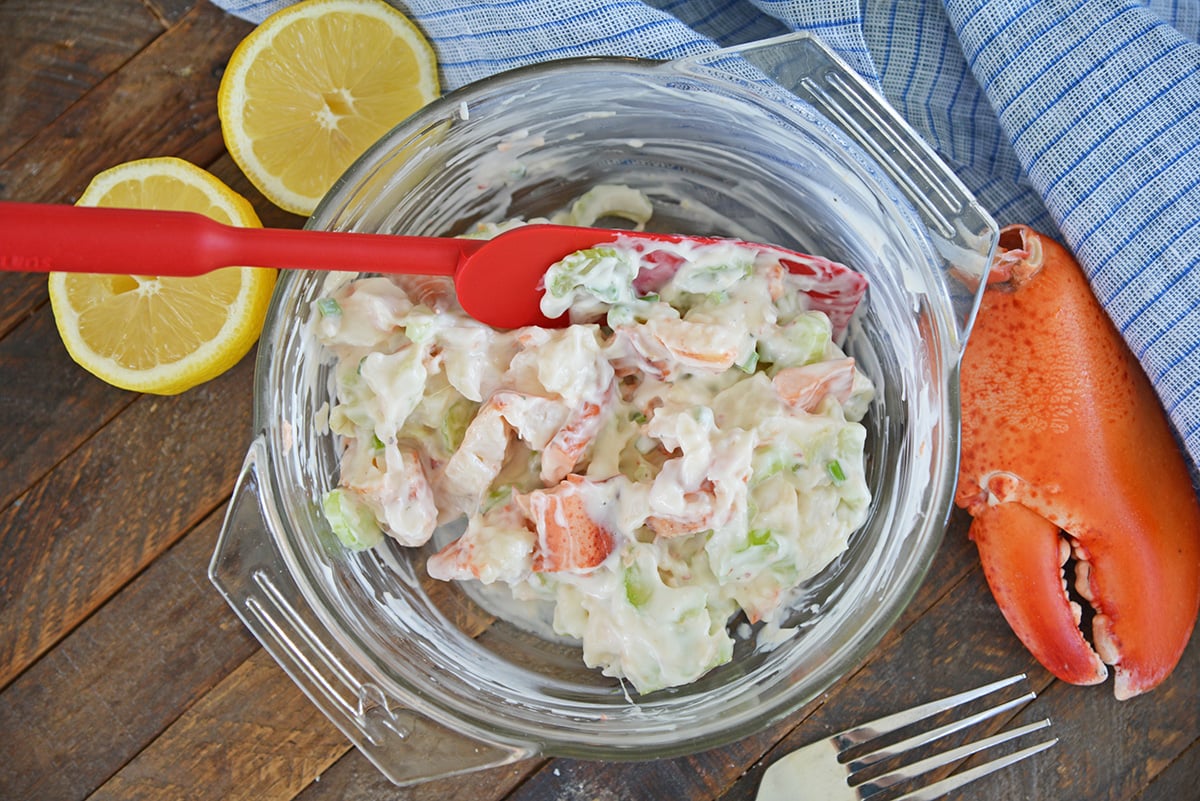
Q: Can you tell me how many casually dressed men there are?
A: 0